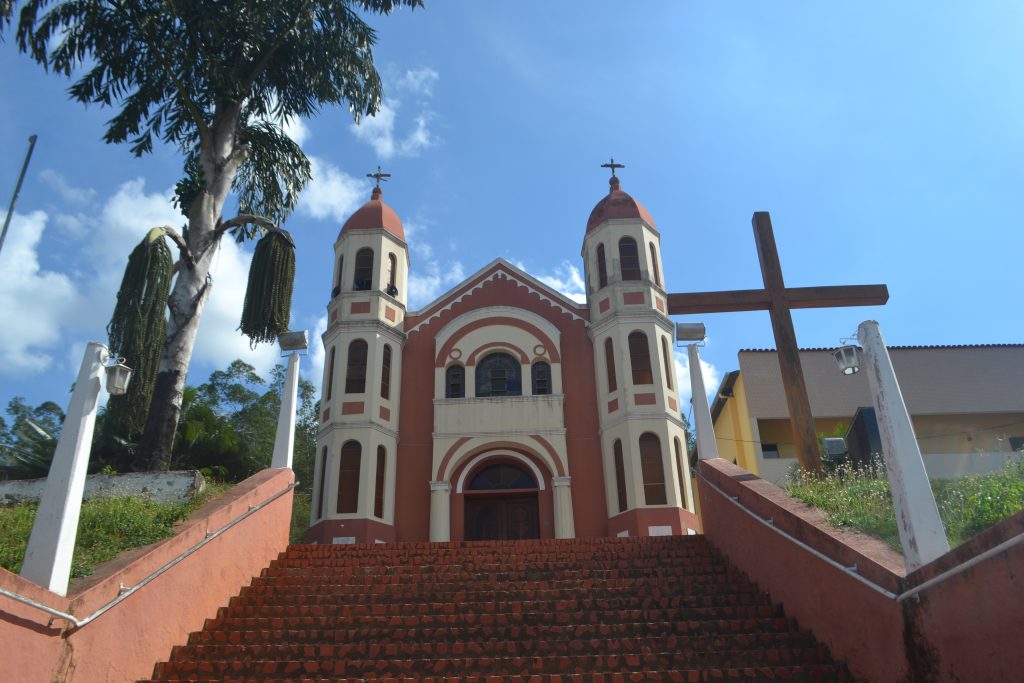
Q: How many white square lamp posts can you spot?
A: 4